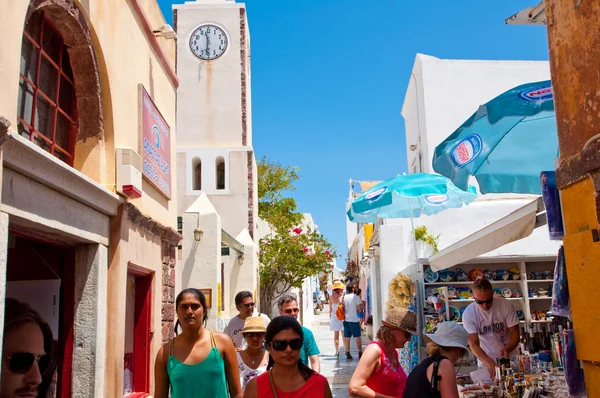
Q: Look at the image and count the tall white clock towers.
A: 1